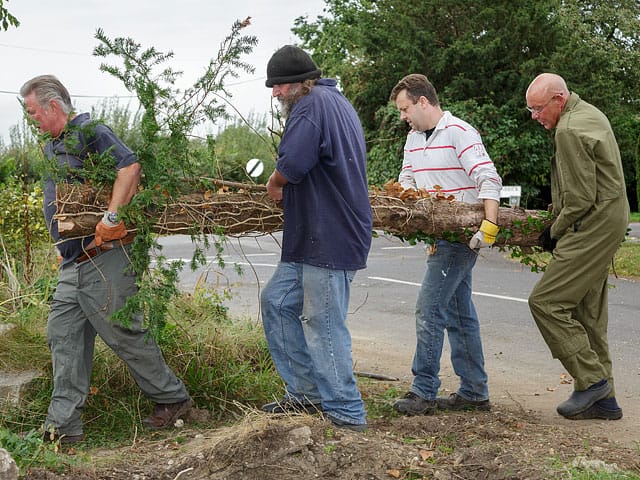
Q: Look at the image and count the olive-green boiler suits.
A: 1